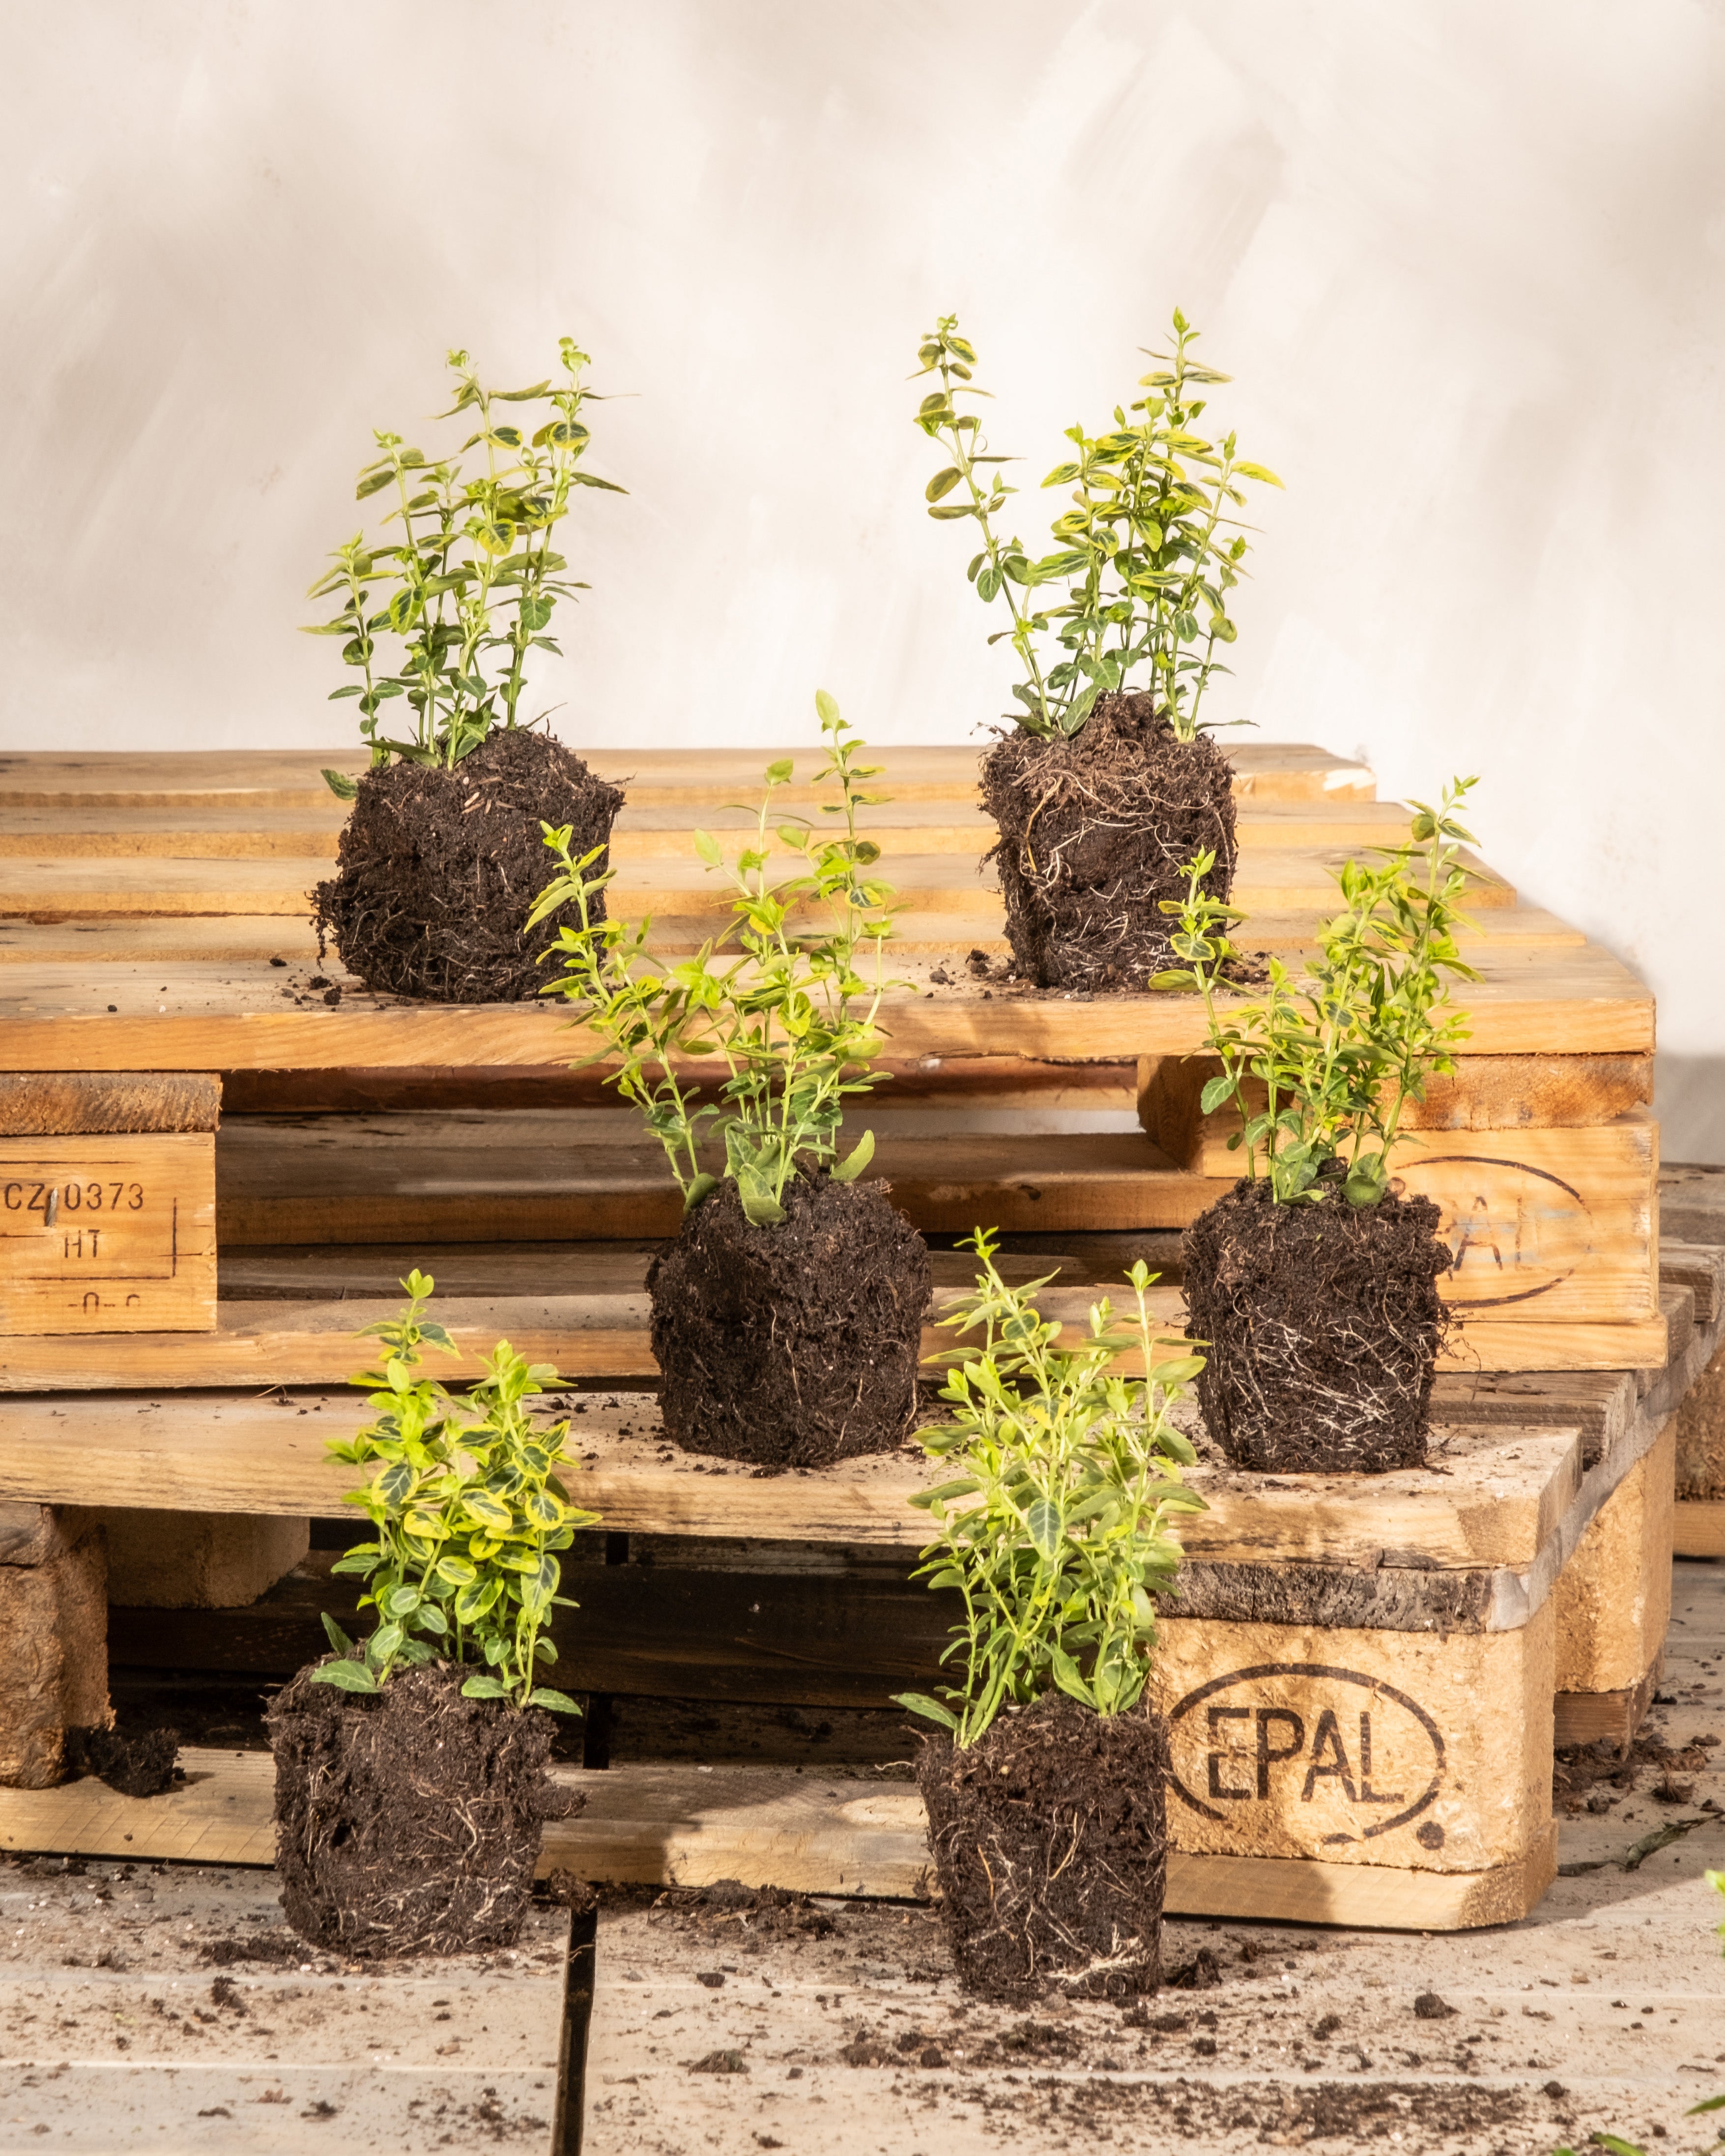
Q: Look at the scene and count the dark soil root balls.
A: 6